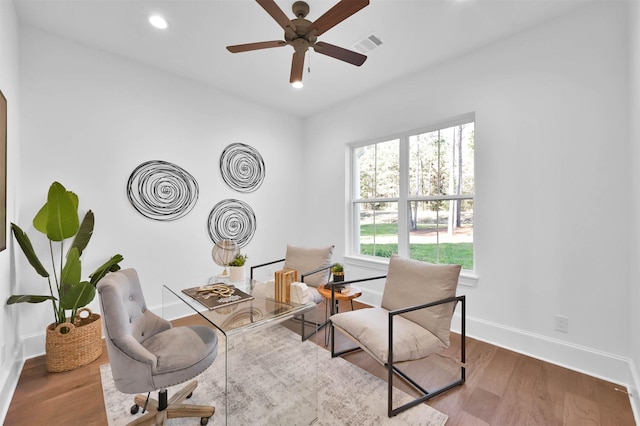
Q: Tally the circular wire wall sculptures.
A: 3